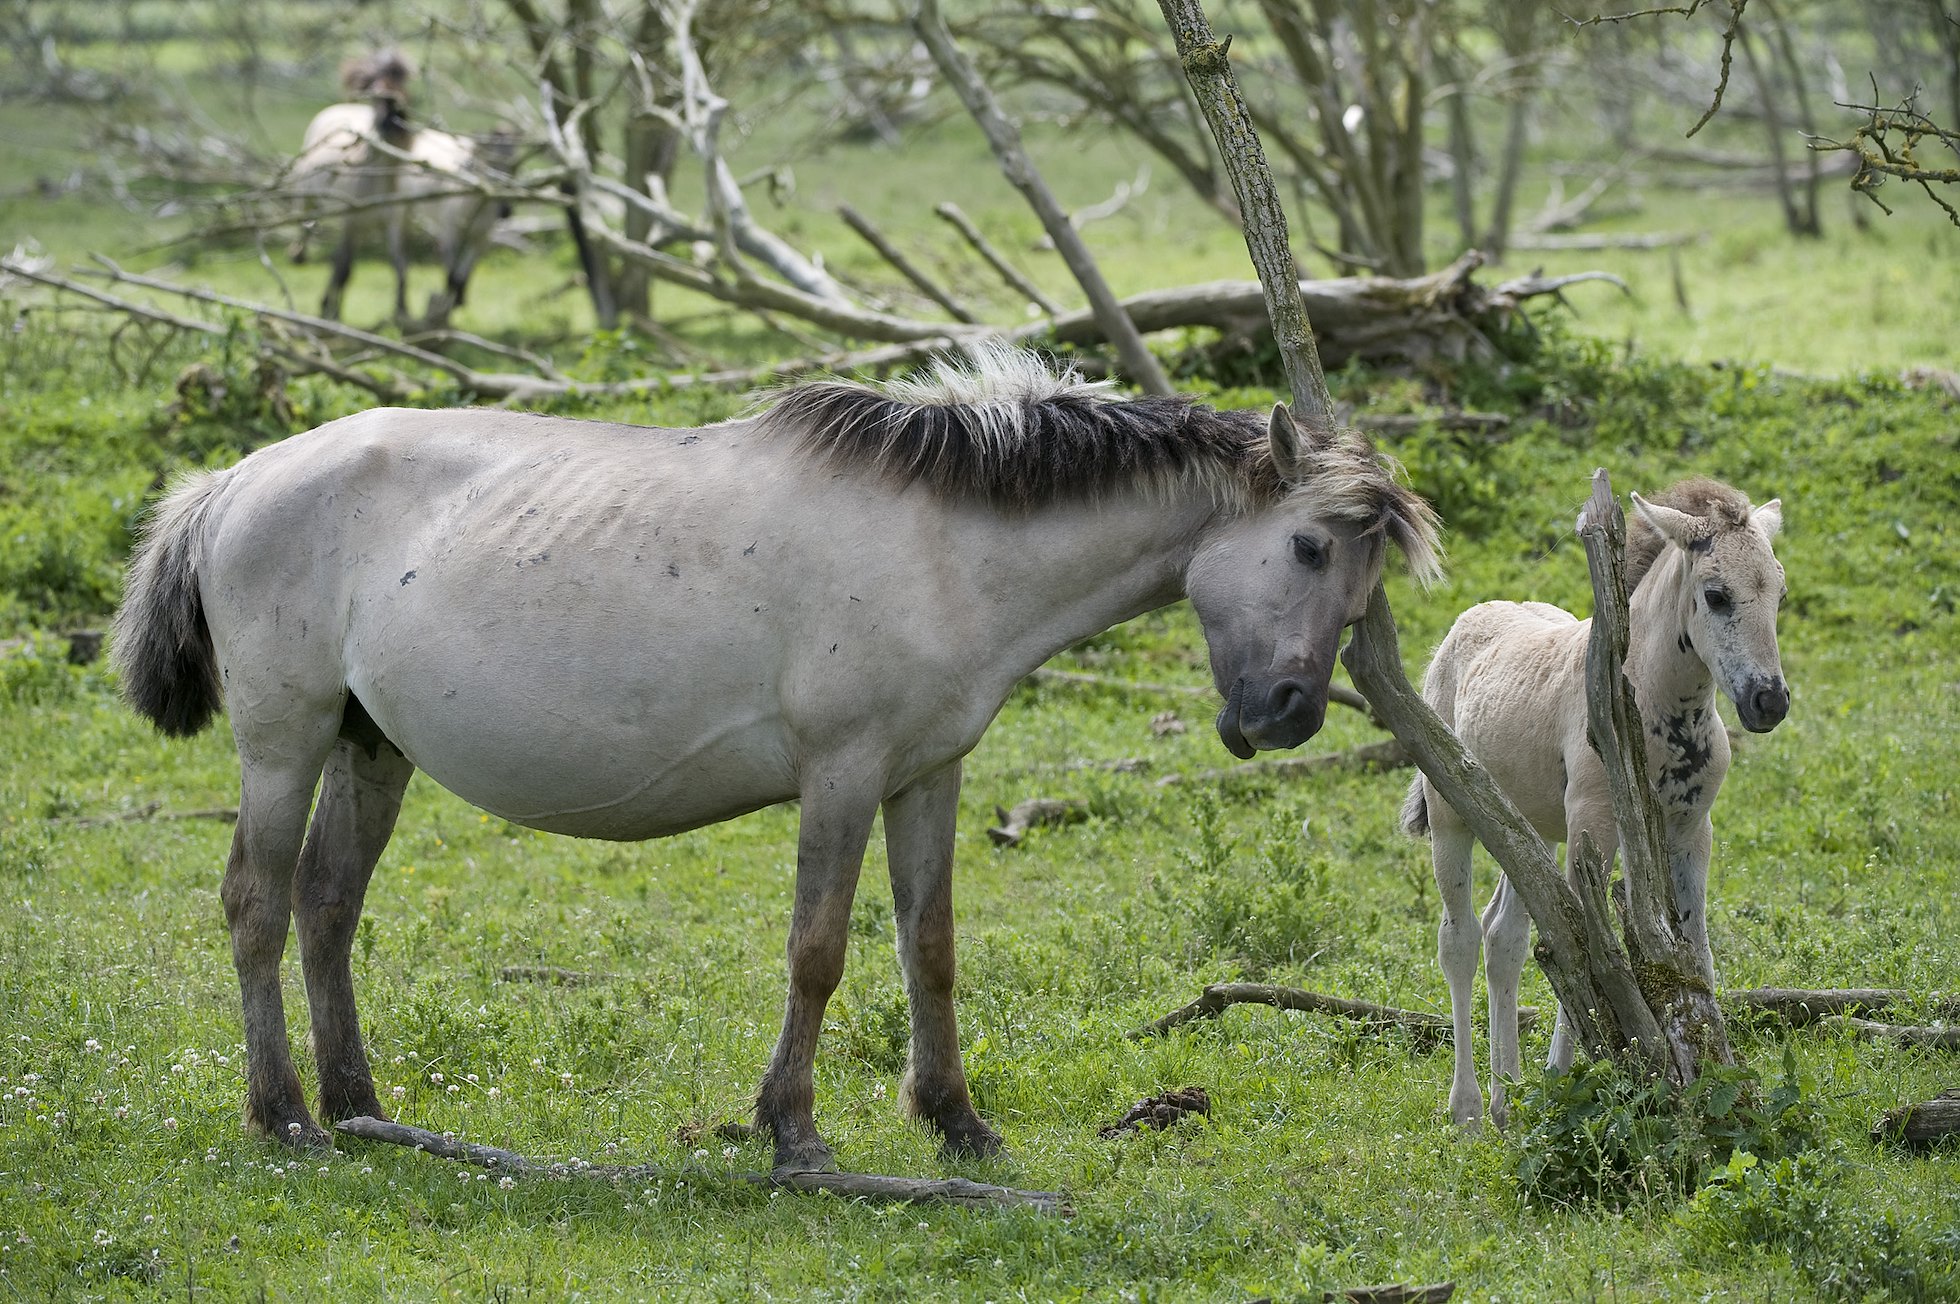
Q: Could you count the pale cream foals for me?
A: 1